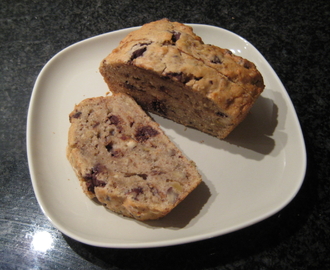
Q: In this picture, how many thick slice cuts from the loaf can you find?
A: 1